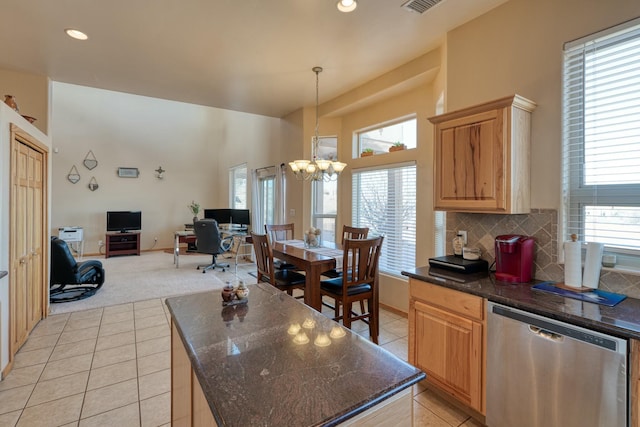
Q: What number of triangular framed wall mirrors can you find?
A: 3